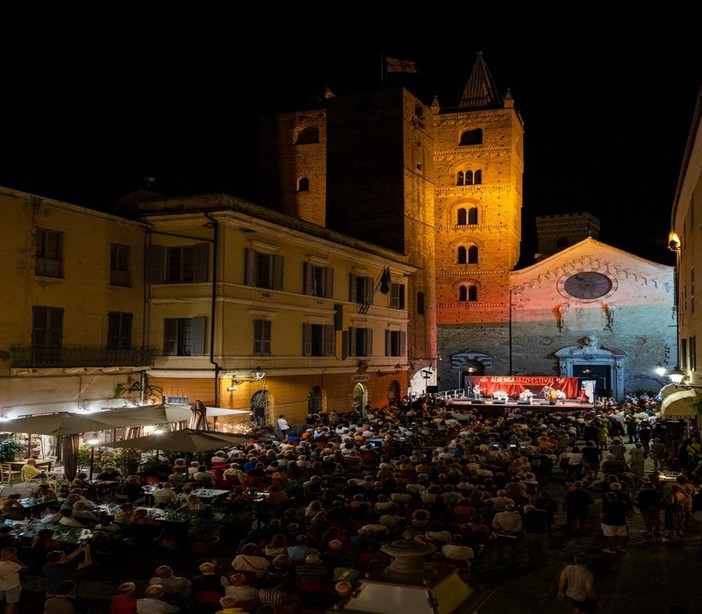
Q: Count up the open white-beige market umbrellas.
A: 3